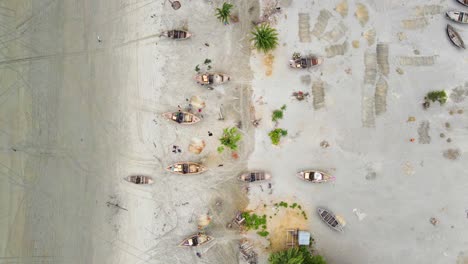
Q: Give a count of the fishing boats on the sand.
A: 13